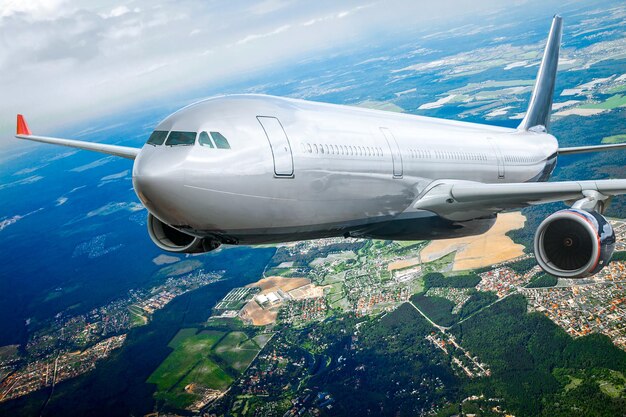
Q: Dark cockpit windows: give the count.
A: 4